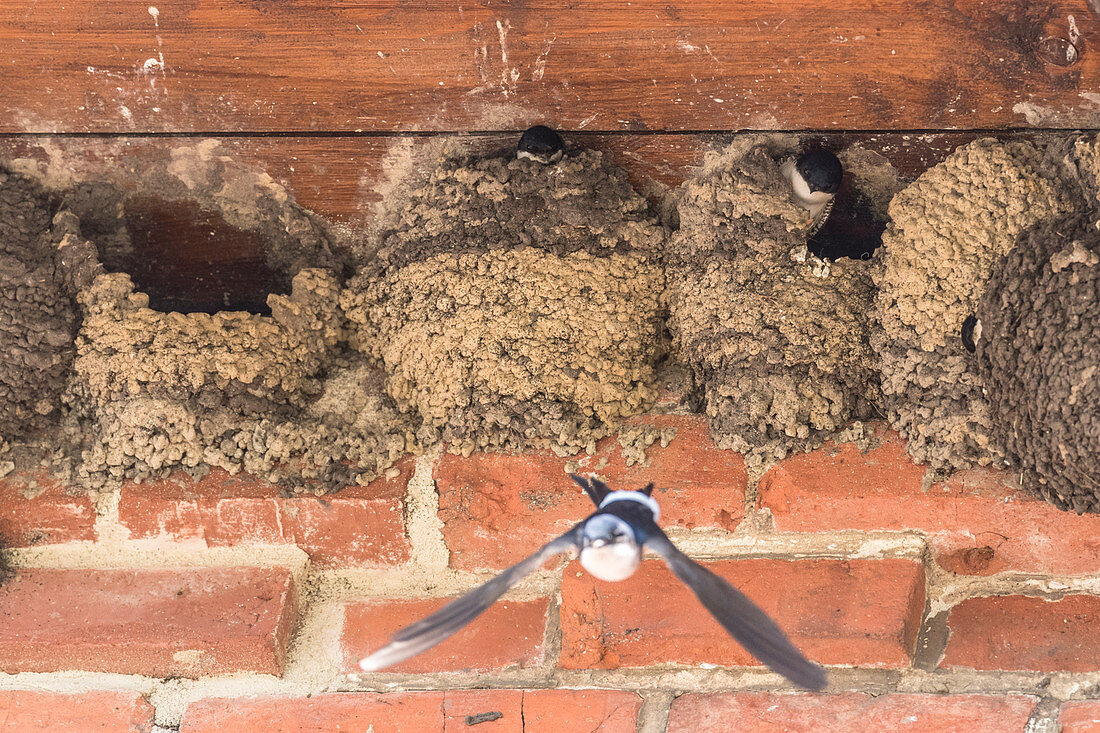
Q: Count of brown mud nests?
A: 6